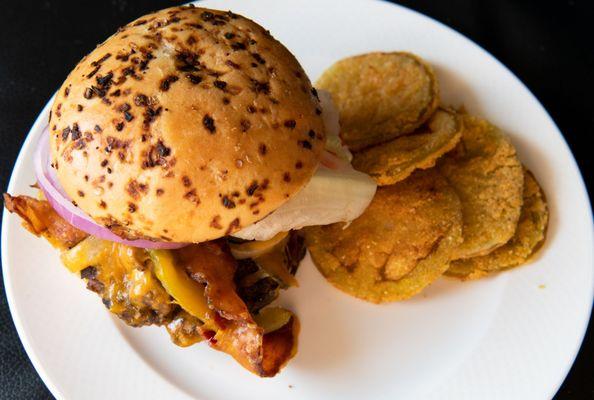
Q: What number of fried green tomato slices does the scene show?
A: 5